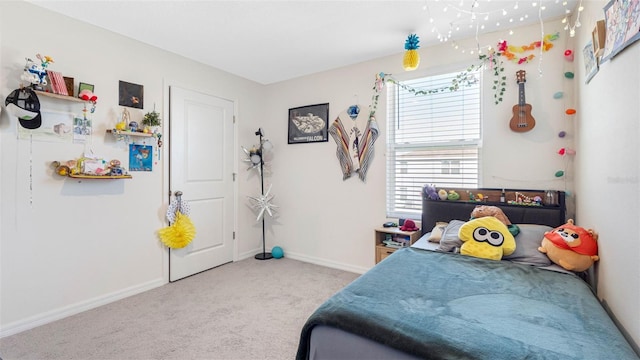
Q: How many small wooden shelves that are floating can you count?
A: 3